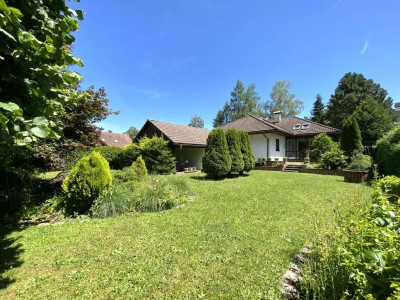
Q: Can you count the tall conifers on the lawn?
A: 3